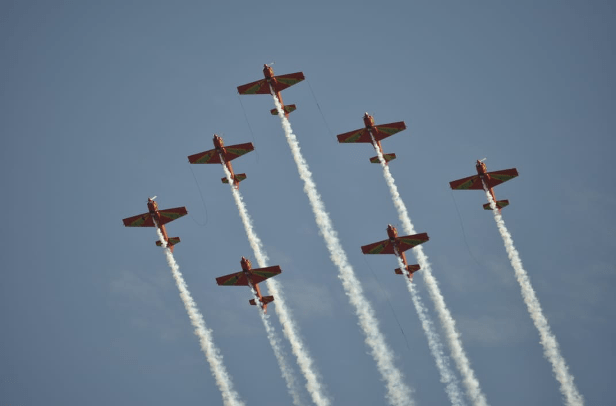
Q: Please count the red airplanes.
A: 7